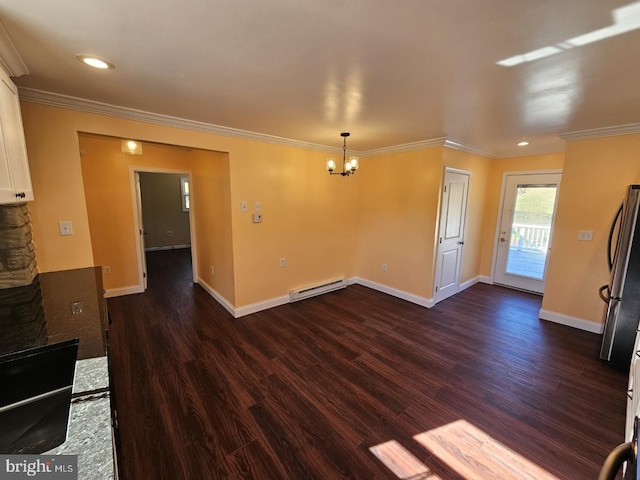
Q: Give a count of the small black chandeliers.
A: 1